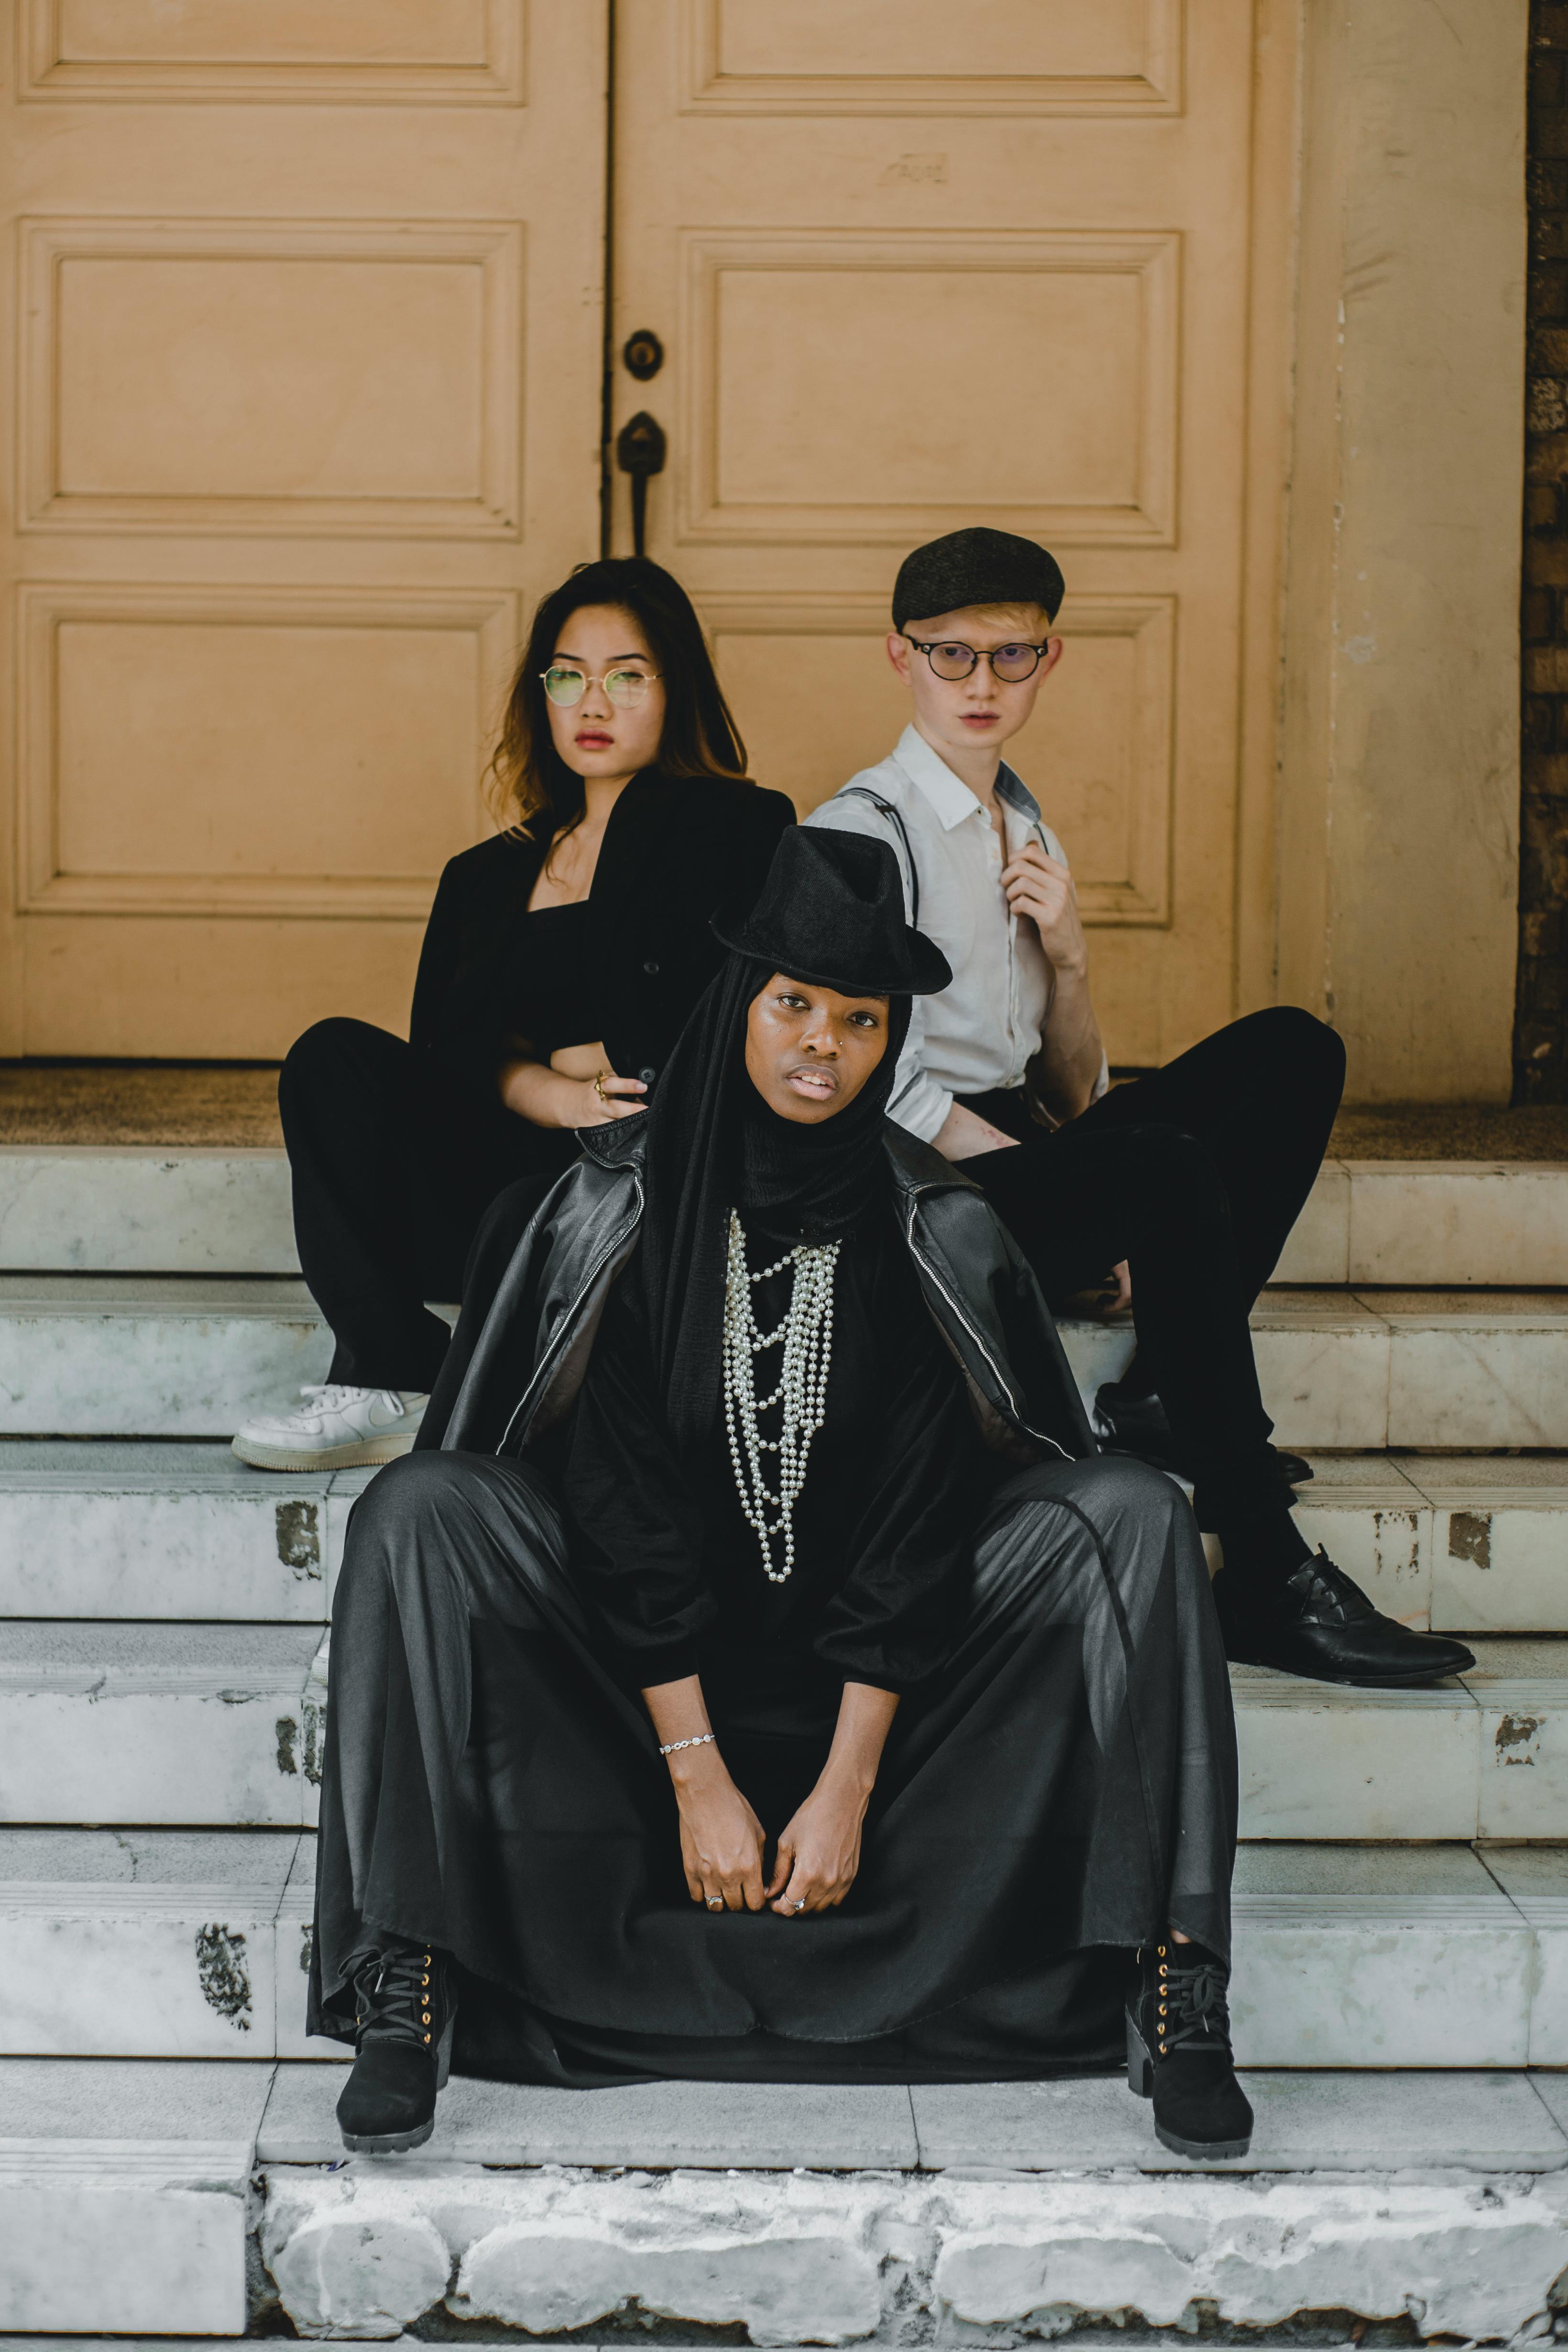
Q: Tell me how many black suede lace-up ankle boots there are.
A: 2